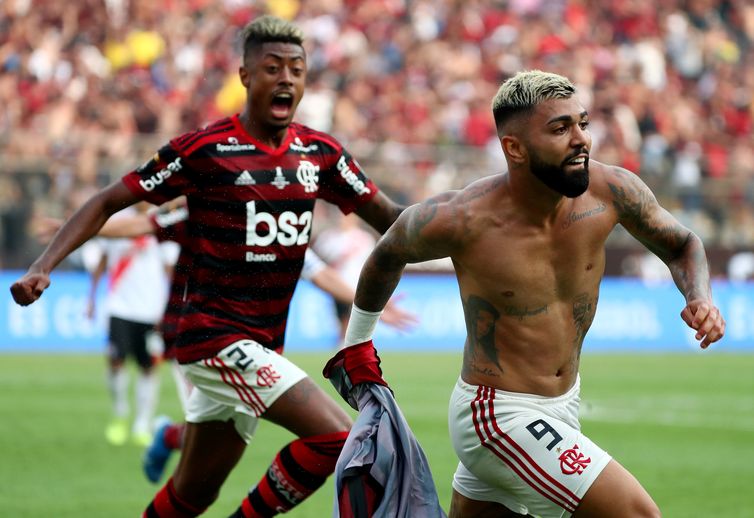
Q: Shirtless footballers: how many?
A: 1